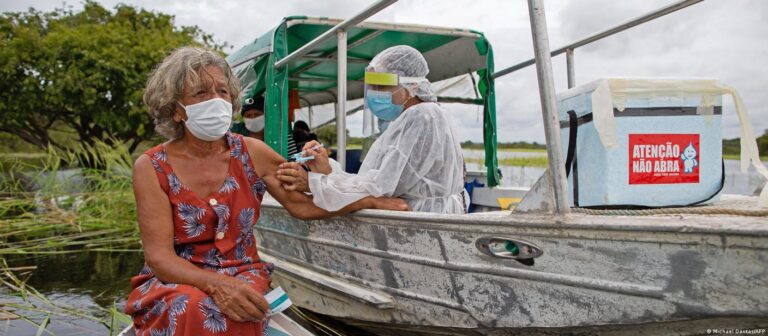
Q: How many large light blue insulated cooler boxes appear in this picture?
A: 1